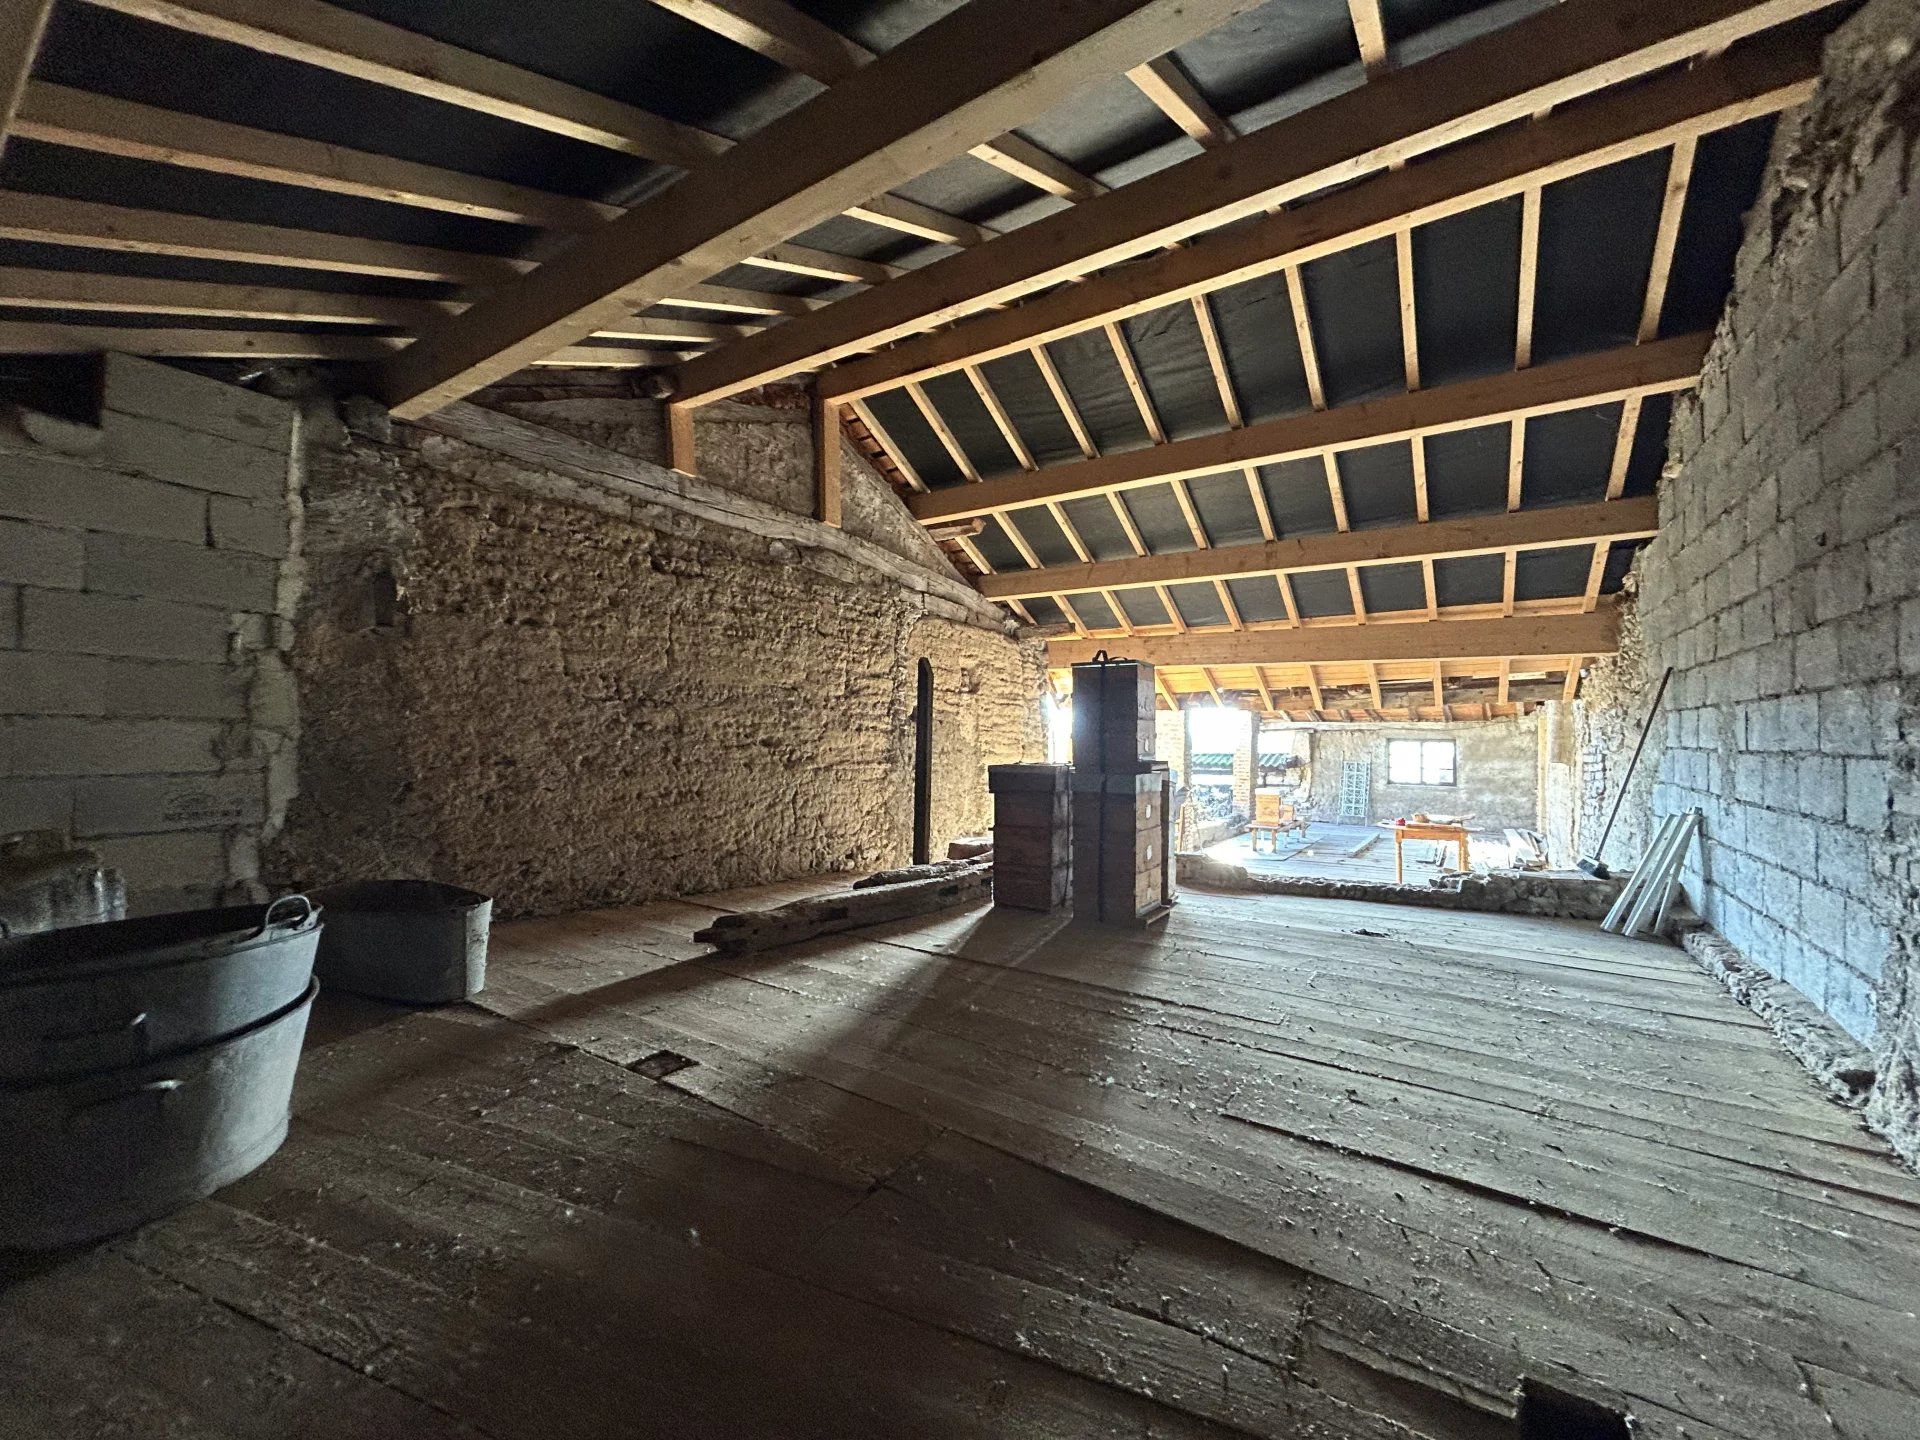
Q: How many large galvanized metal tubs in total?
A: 3